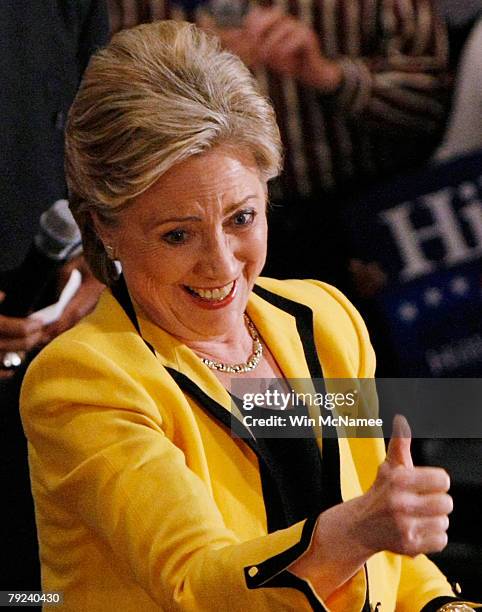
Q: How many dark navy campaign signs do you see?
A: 1